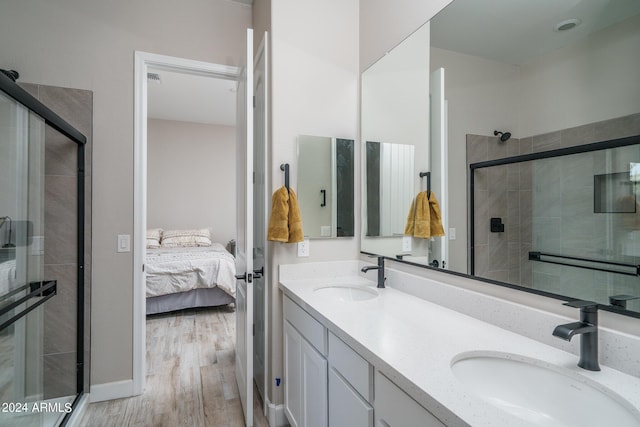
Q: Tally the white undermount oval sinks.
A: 2